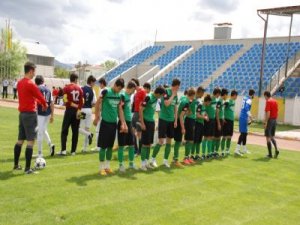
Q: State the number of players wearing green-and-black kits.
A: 10